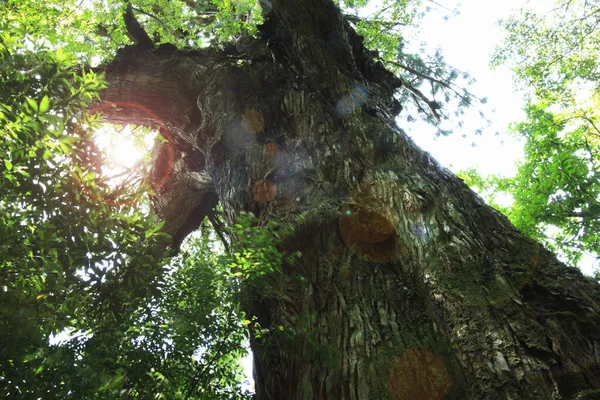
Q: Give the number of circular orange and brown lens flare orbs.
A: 5